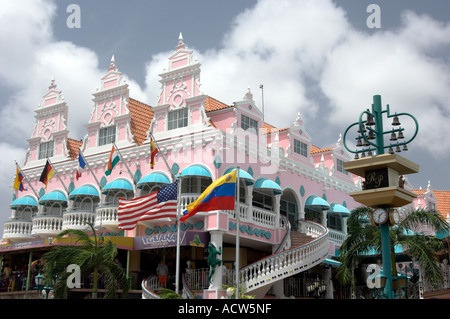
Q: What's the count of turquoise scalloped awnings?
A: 10